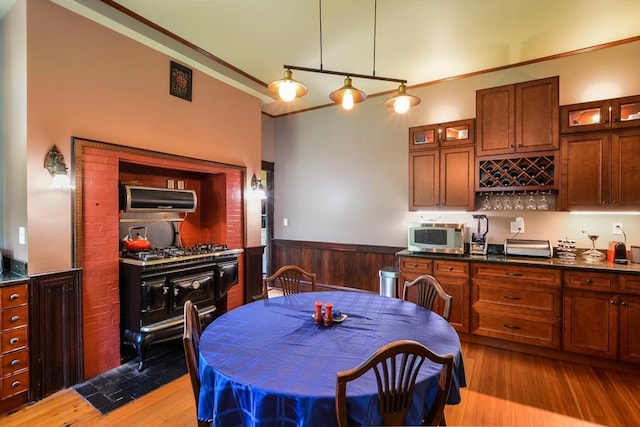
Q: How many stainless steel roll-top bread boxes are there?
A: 1